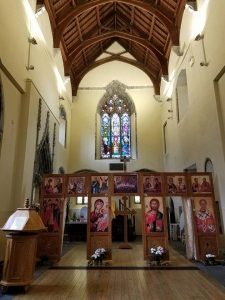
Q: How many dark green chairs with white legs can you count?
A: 0